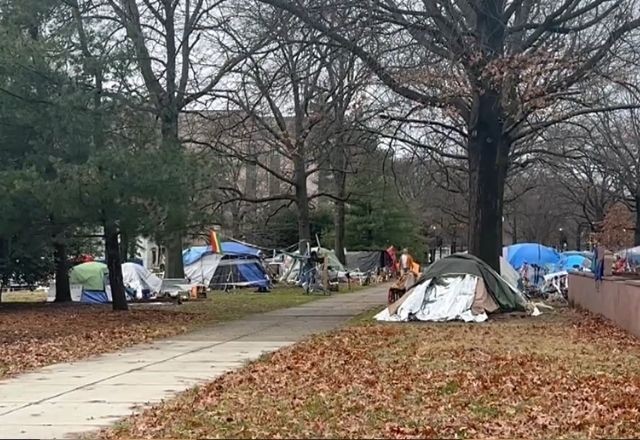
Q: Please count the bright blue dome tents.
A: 2